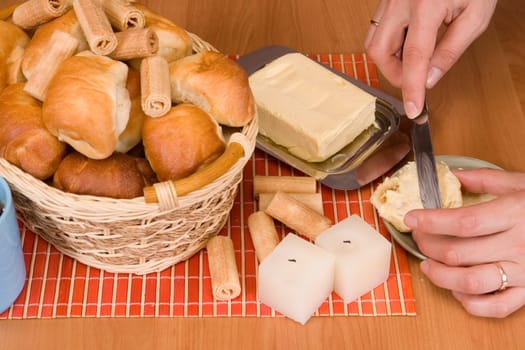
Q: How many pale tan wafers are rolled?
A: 11